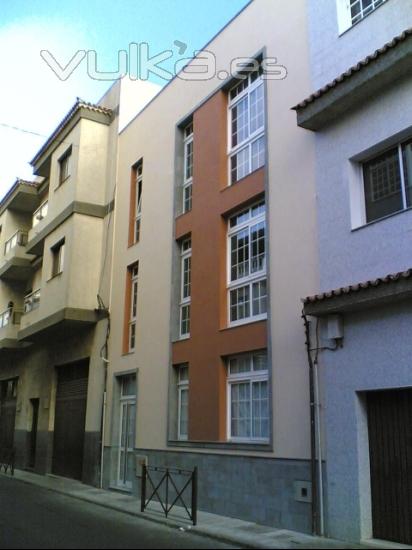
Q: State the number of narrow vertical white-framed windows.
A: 5